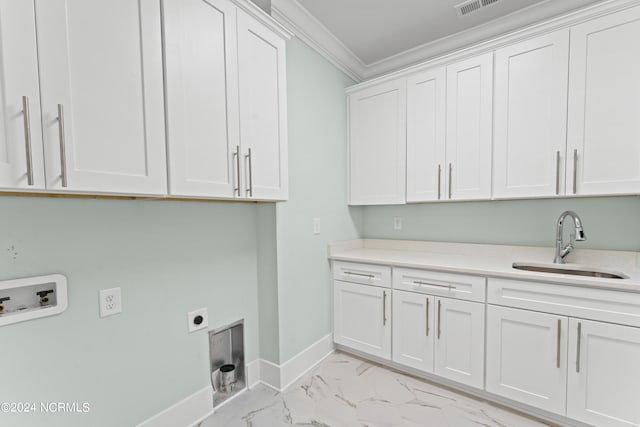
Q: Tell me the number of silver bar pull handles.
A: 15